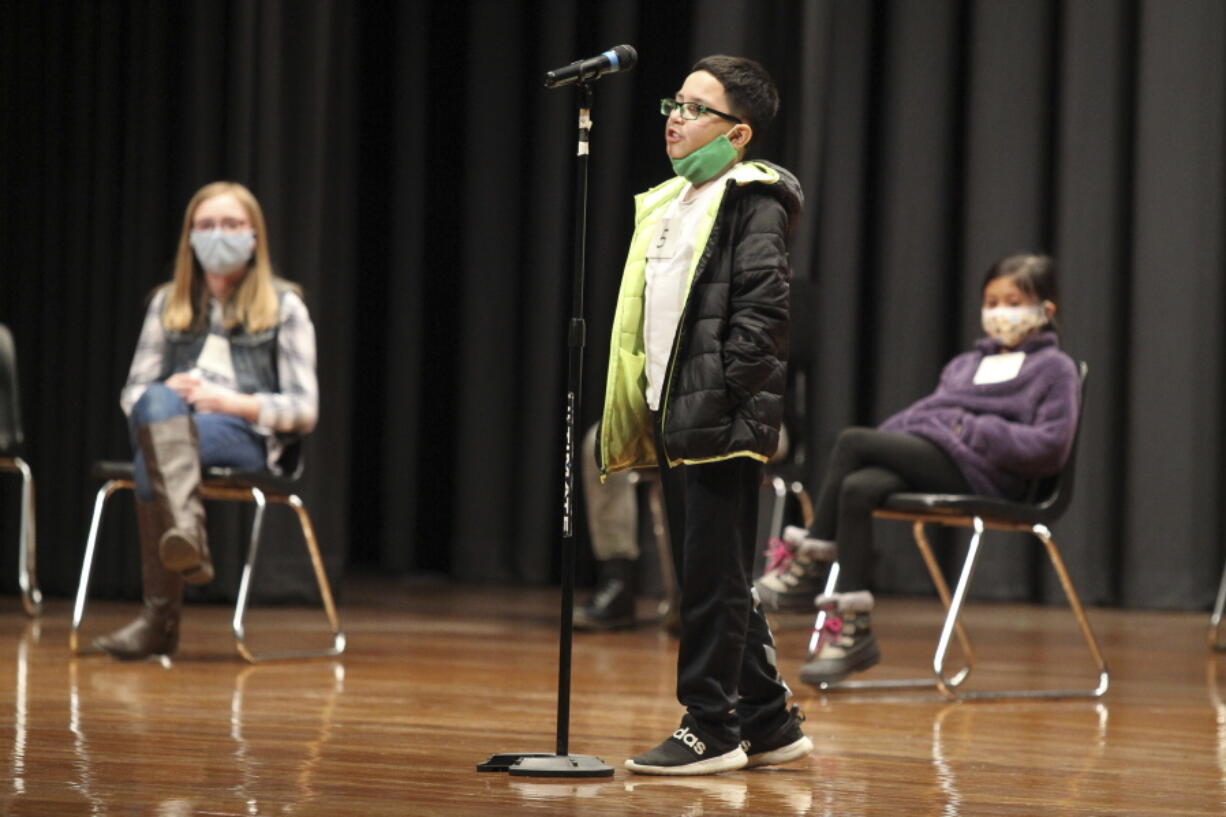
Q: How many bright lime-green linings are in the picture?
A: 1